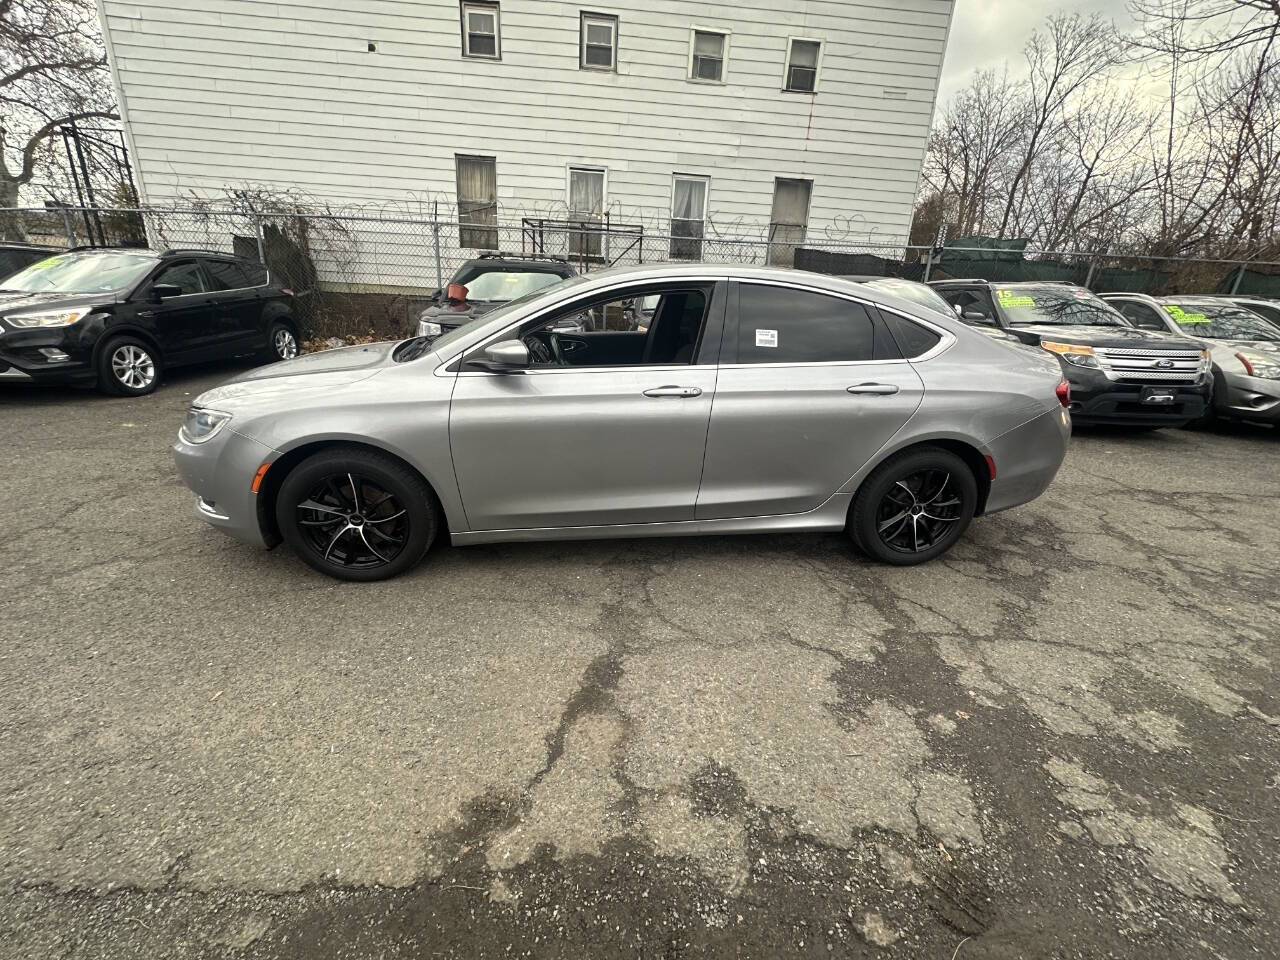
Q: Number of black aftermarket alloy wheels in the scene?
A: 2